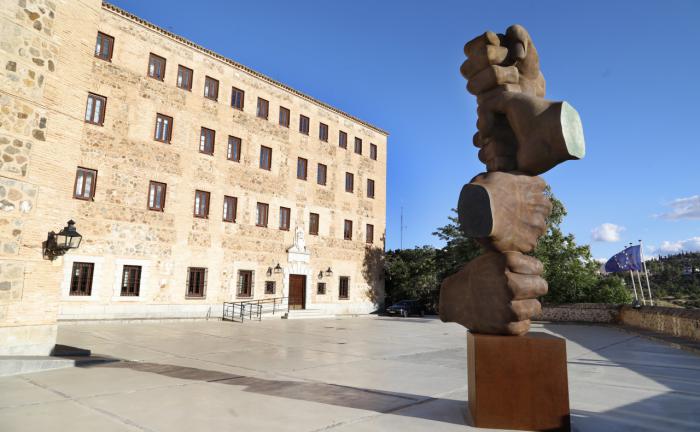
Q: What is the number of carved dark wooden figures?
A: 4